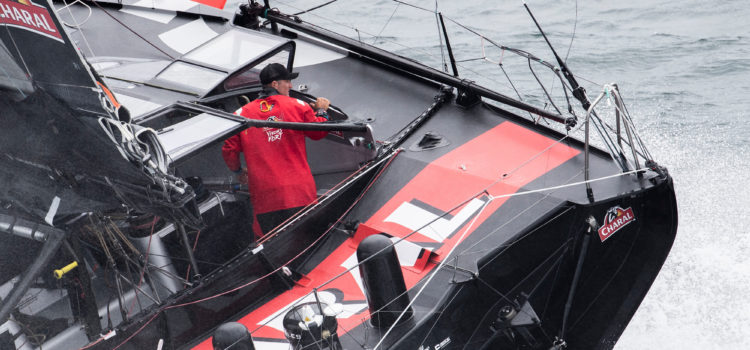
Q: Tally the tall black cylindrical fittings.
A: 2